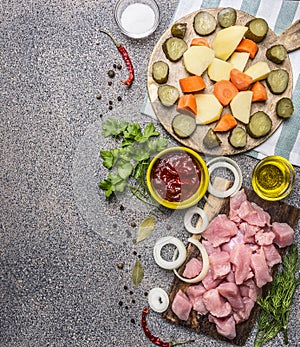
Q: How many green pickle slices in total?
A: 14